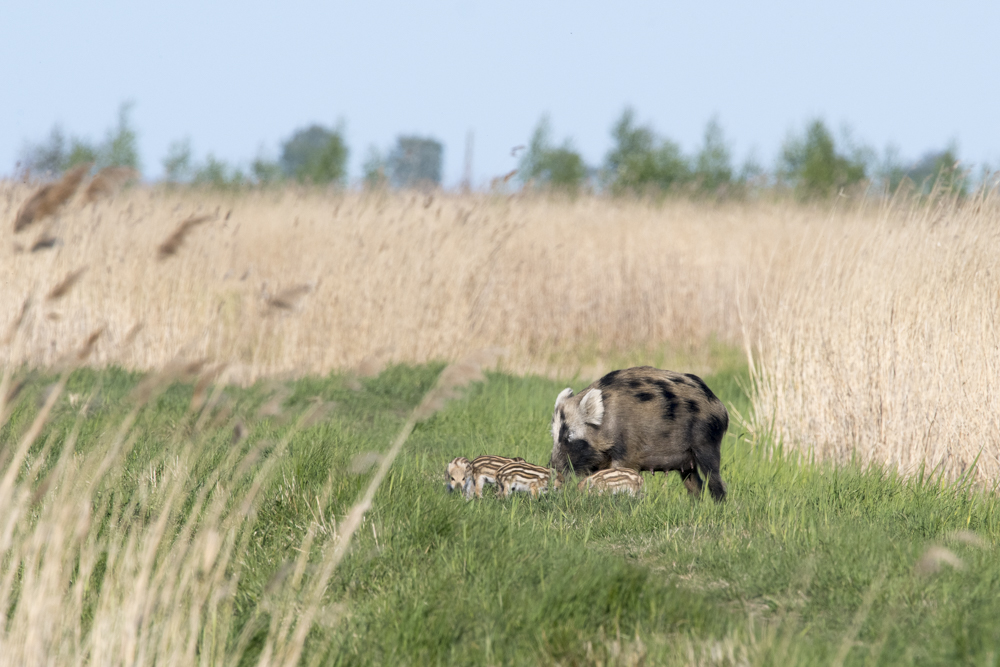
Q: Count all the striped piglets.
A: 4